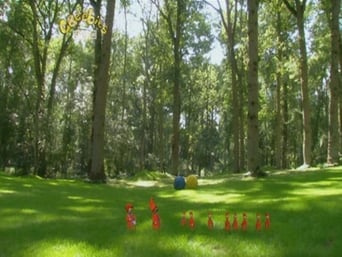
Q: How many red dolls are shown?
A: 10